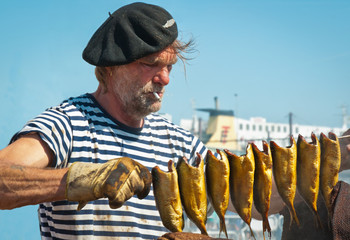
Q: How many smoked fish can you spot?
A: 8